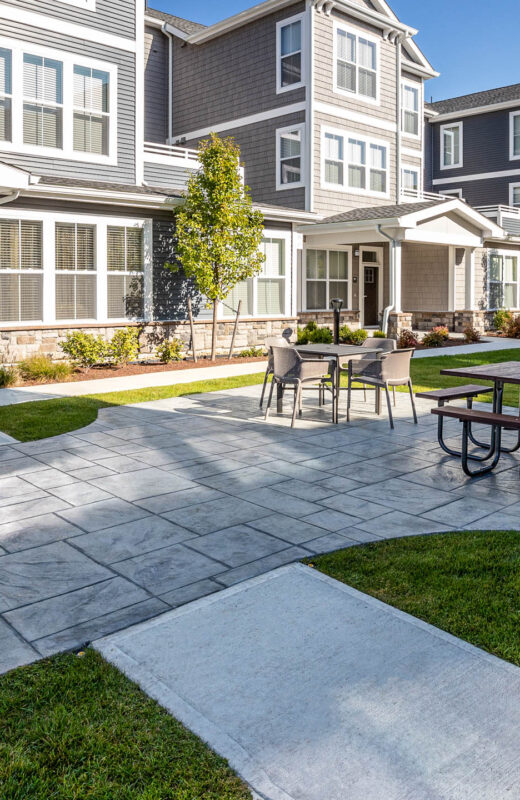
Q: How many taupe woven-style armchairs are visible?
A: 4